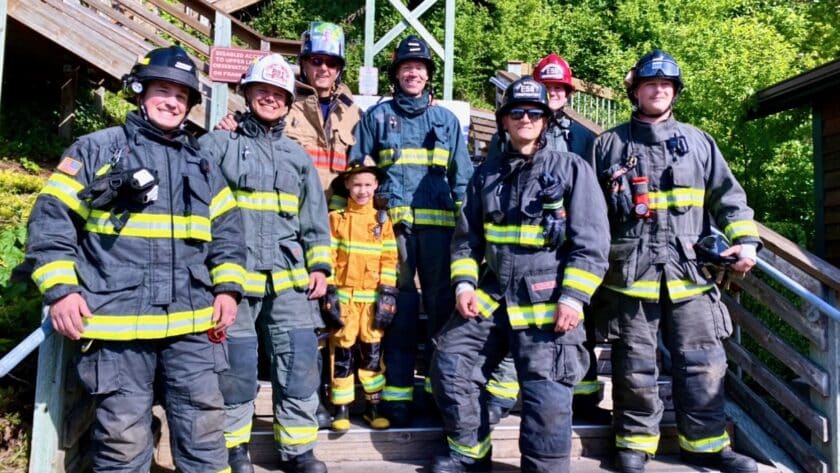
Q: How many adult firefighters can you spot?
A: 7